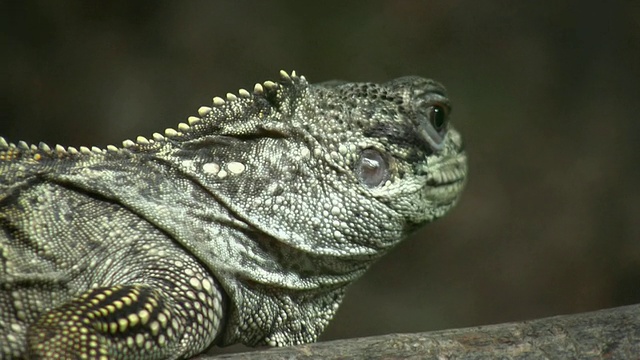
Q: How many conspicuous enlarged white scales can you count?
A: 3